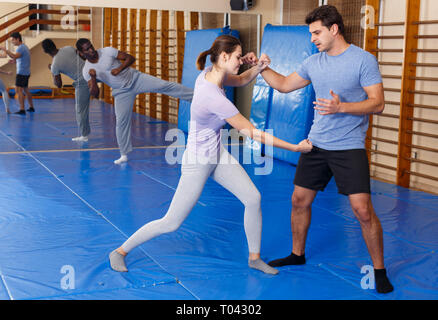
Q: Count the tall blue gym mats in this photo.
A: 2